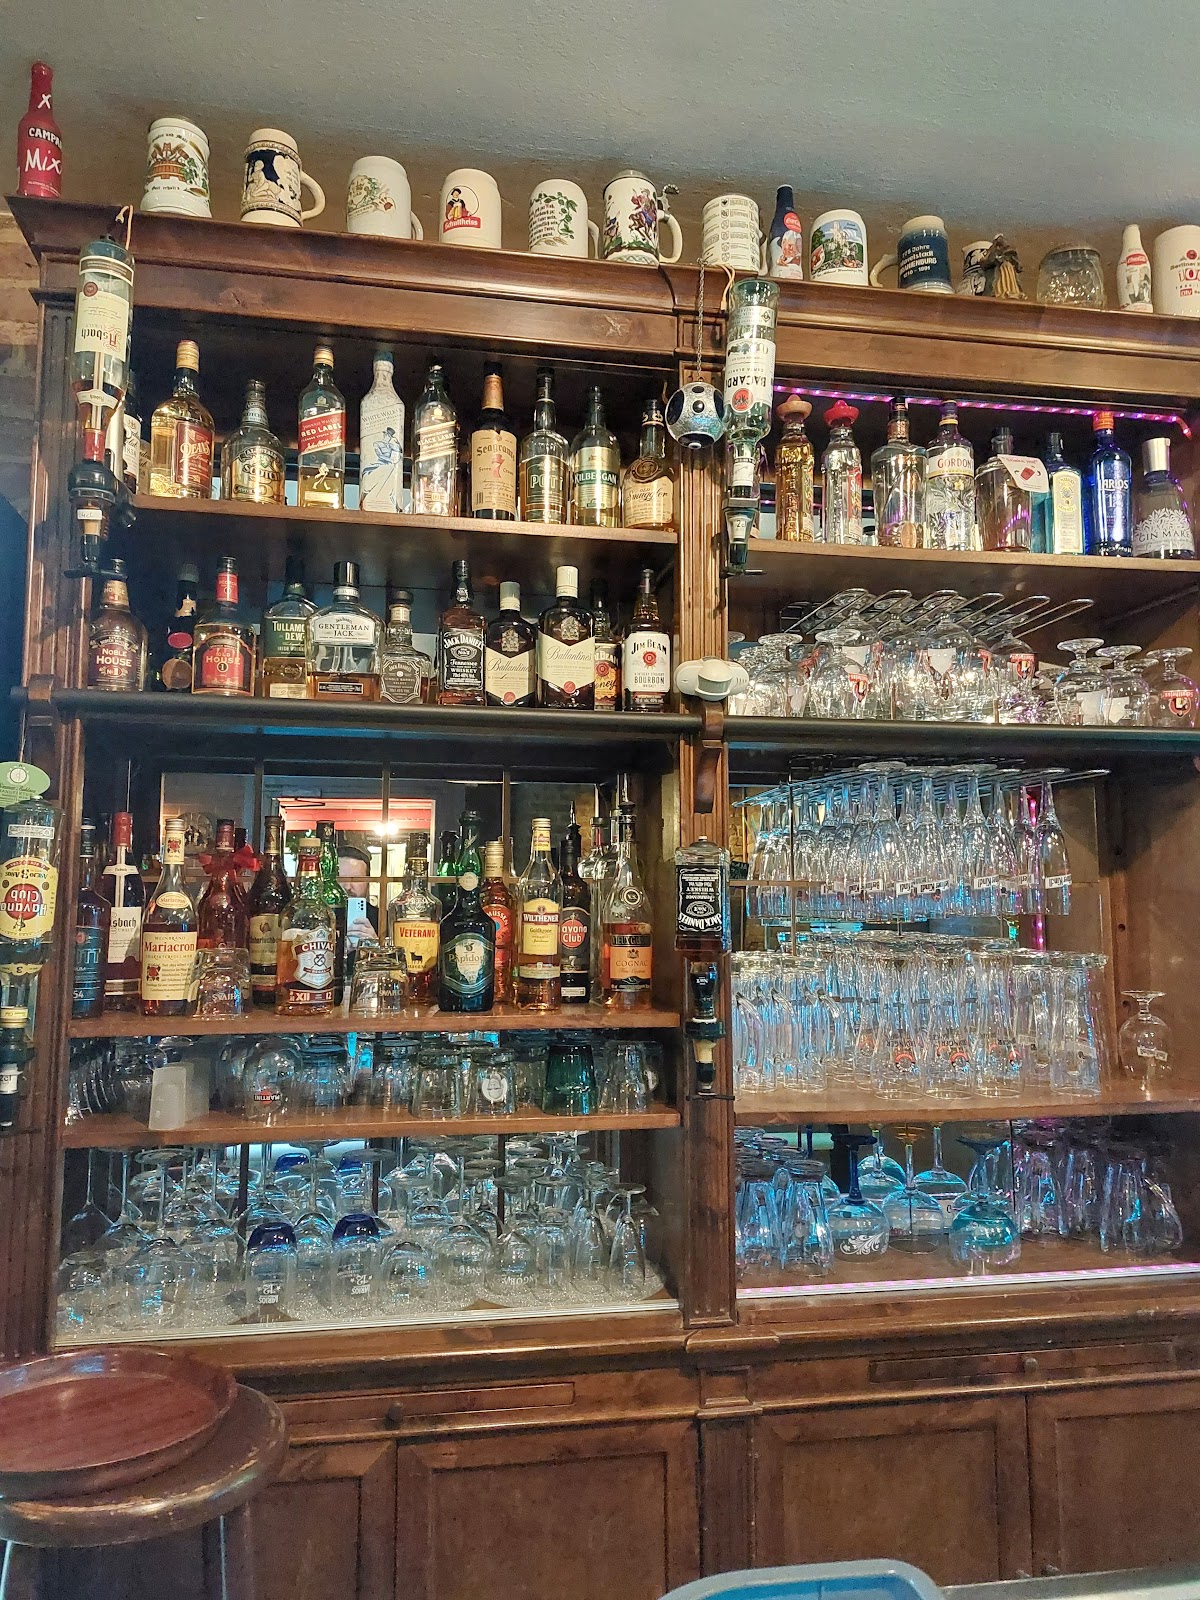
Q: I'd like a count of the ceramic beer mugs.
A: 11